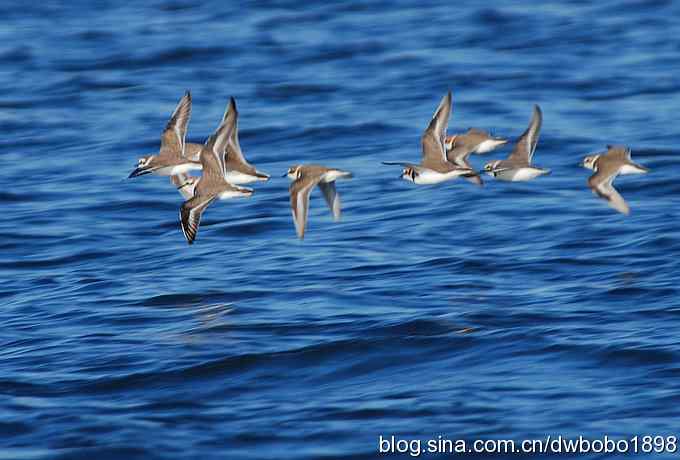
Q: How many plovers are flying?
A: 8